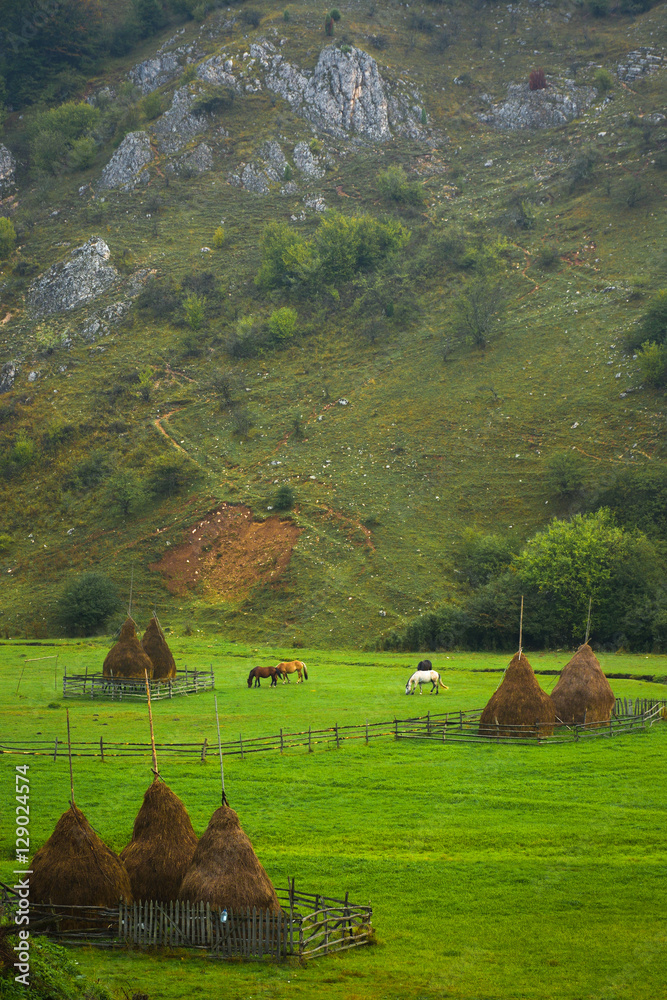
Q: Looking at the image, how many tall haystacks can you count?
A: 7